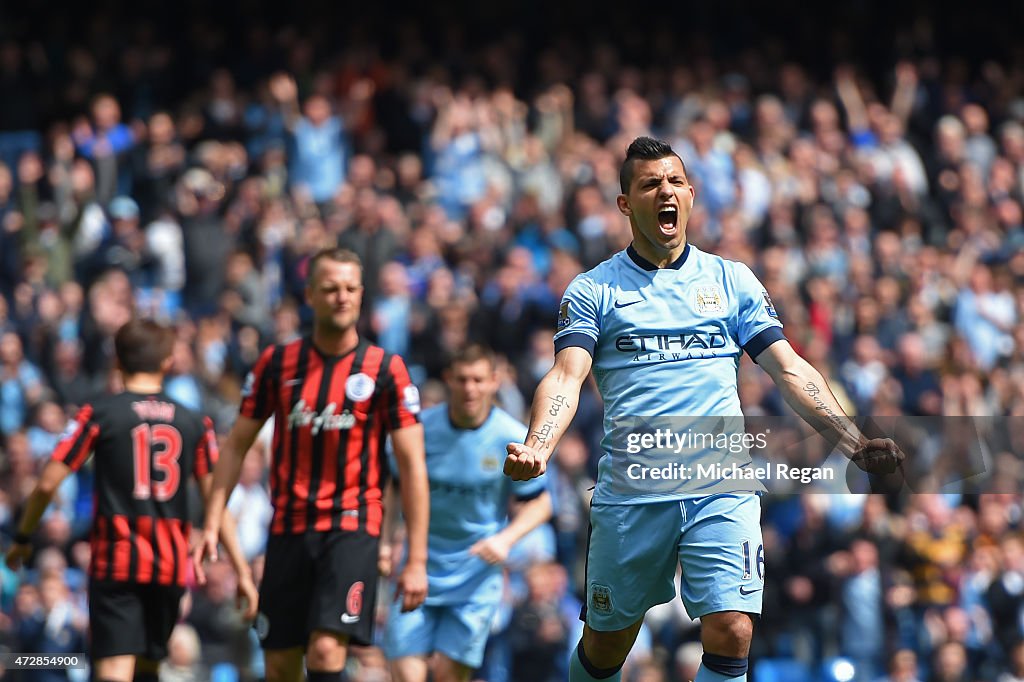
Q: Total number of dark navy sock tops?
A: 2